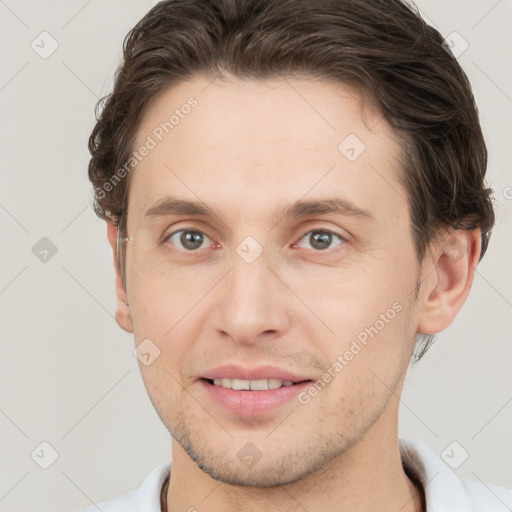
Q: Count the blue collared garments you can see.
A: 0